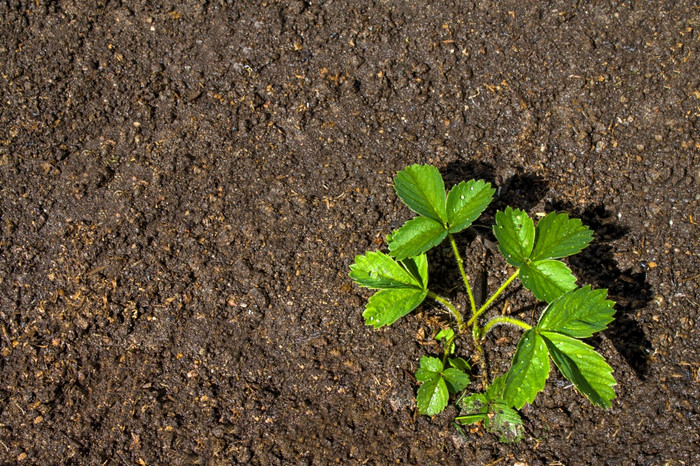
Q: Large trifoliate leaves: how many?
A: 4